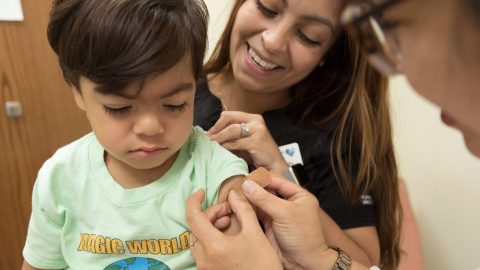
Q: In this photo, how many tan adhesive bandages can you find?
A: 1